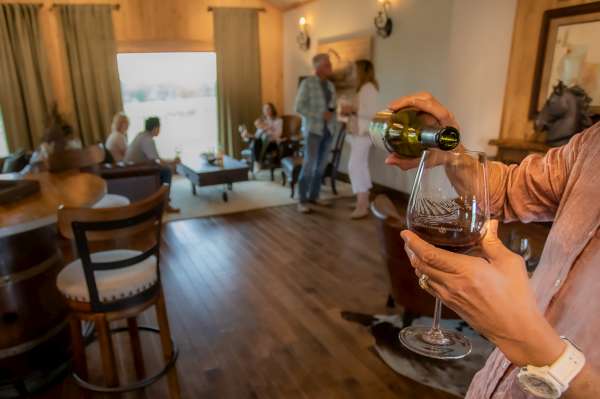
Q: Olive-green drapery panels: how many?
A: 3